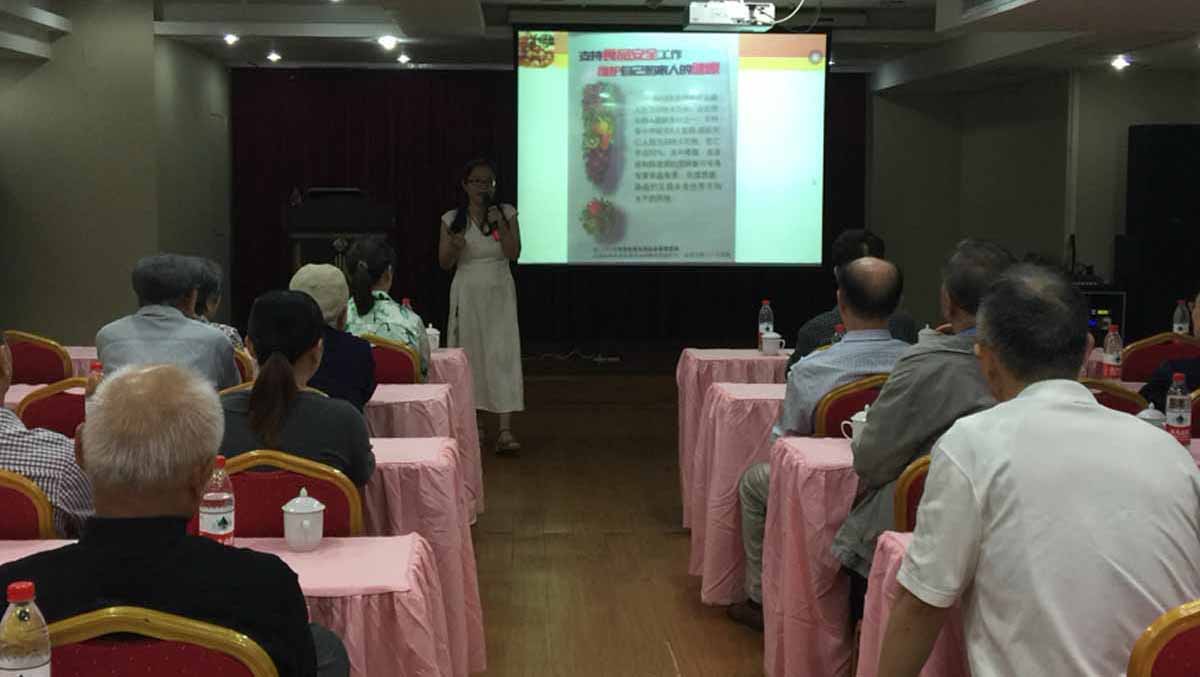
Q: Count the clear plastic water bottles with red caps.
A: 9